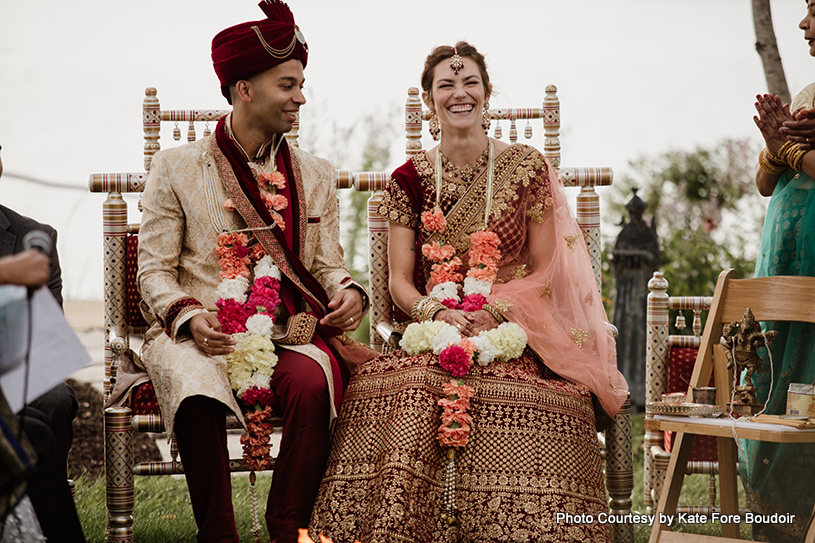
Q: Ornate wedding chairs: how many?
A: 3